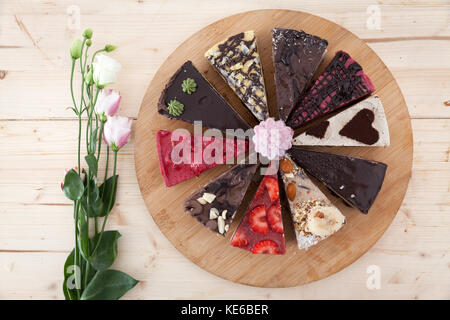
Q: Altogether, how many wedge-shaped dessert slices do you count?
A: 10